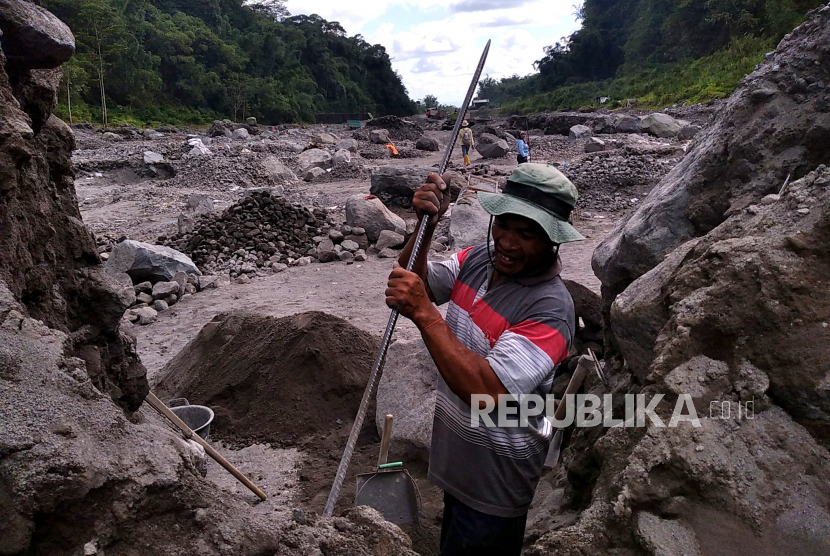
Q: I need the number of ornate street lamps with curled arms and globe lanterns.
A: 0